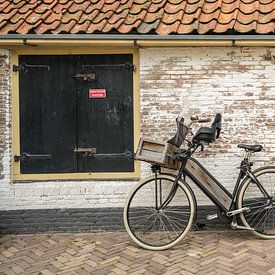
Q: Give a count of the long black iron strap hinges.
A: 4